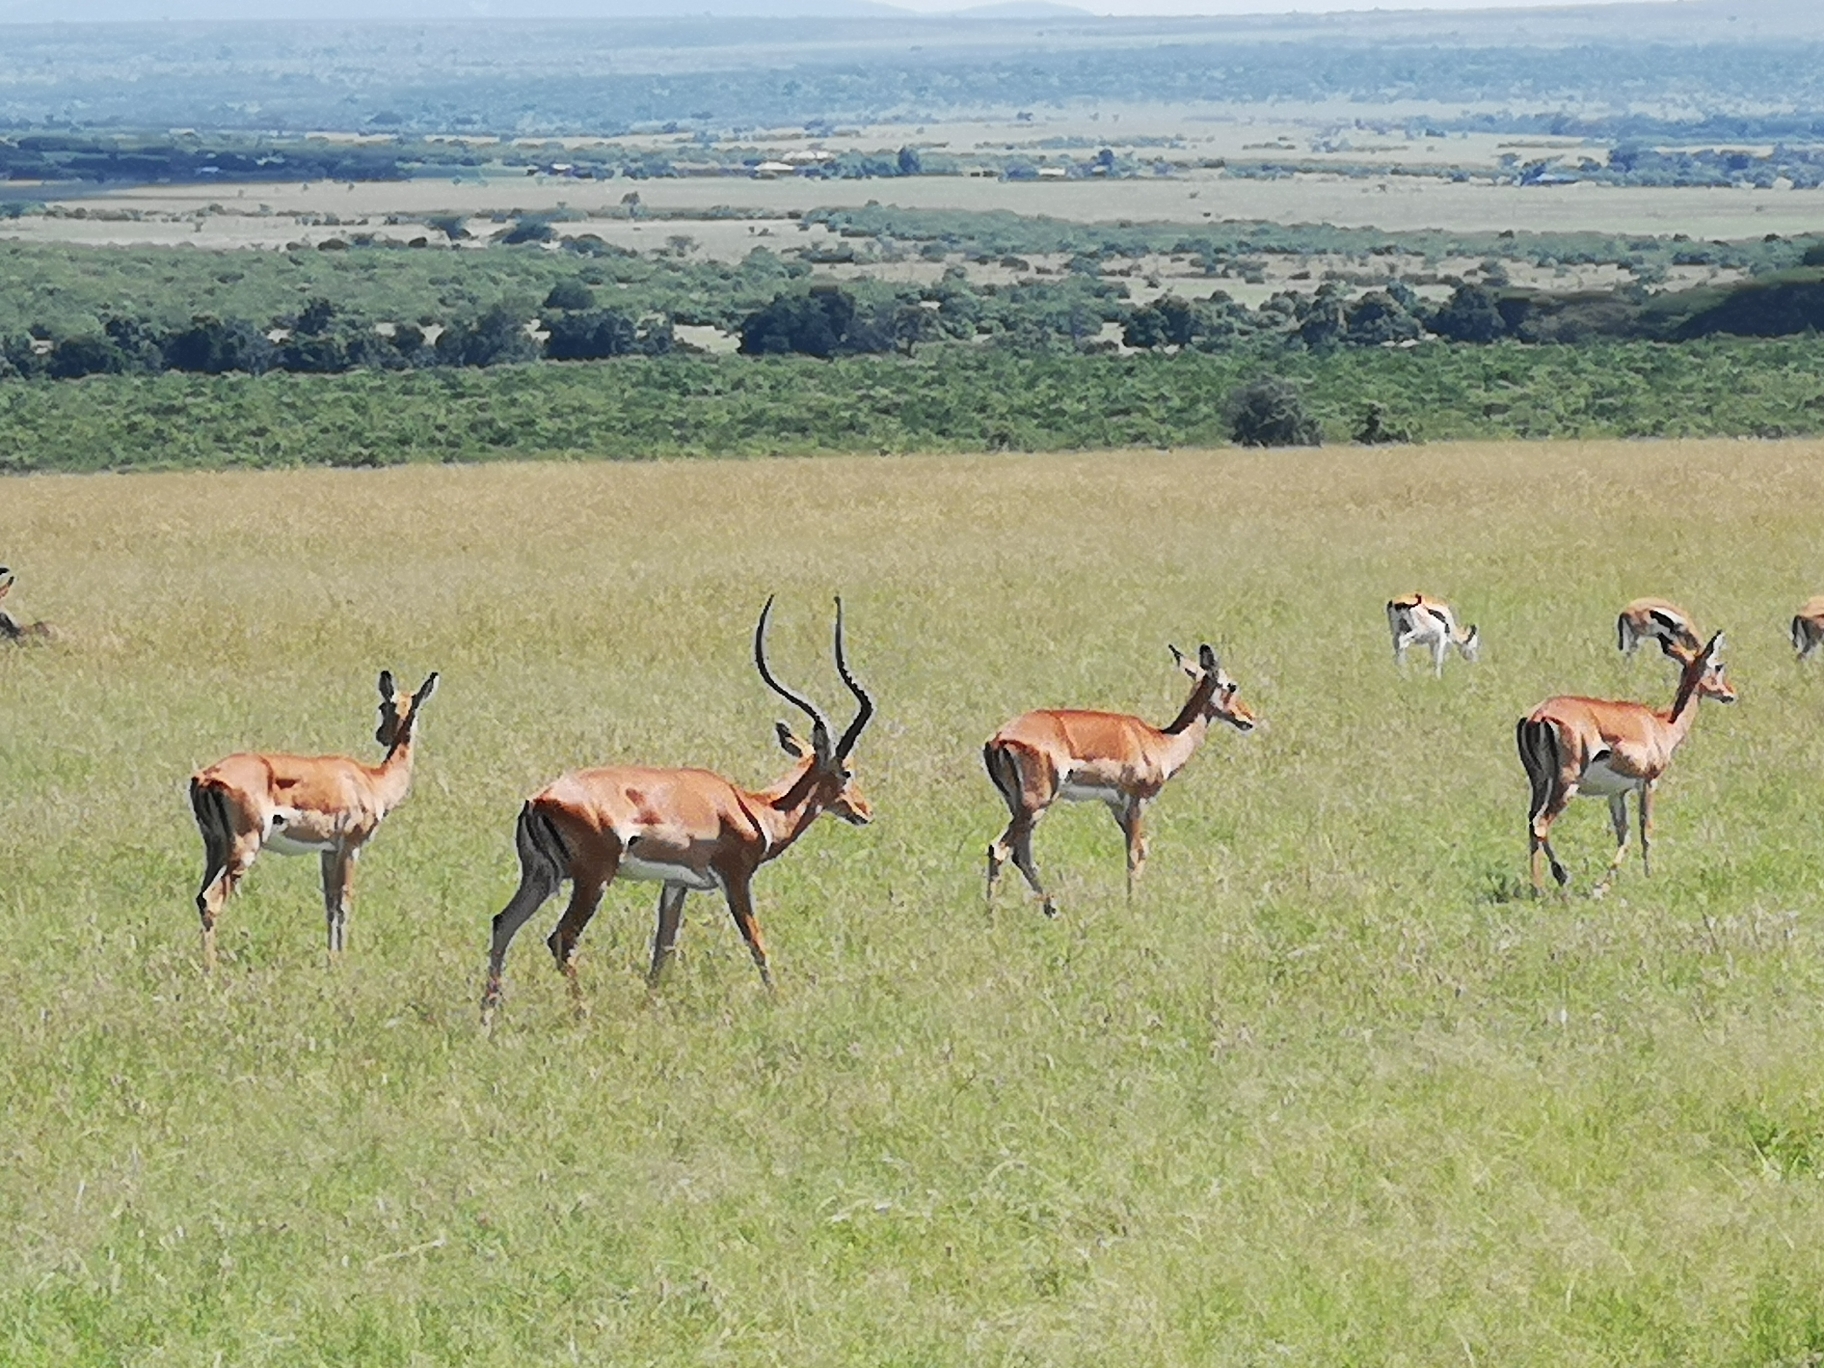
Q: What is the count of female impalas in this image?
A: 3